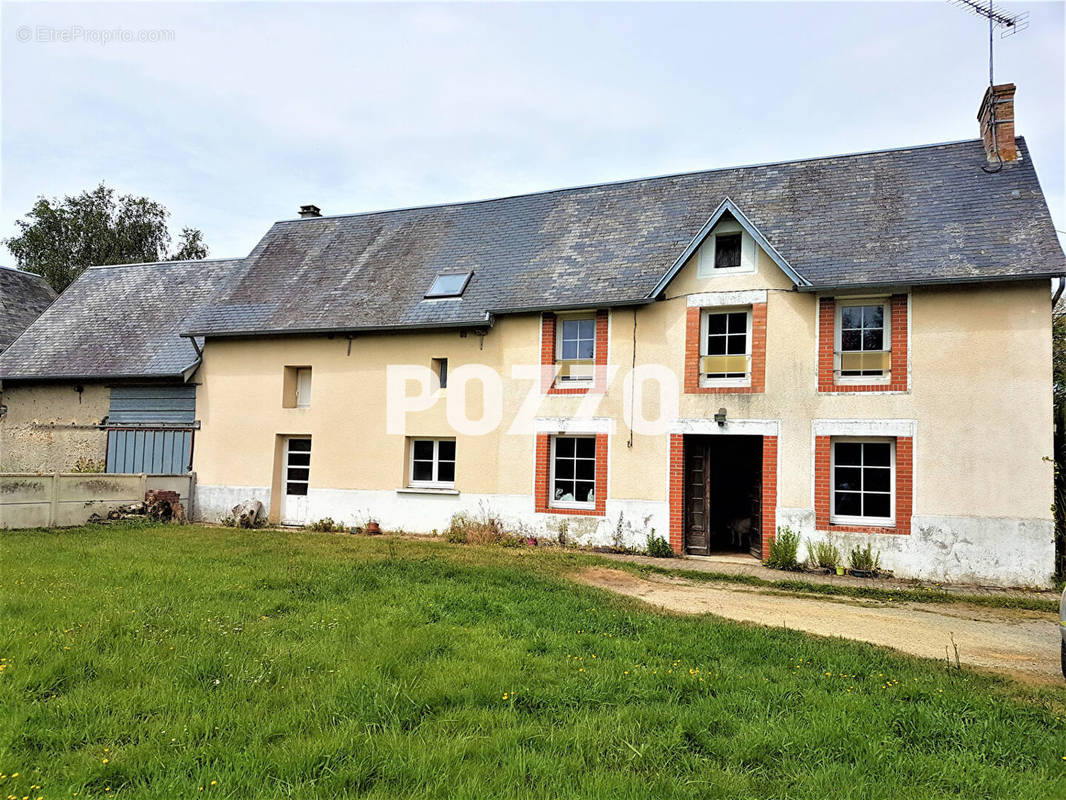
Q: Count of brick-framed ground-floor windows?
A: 2